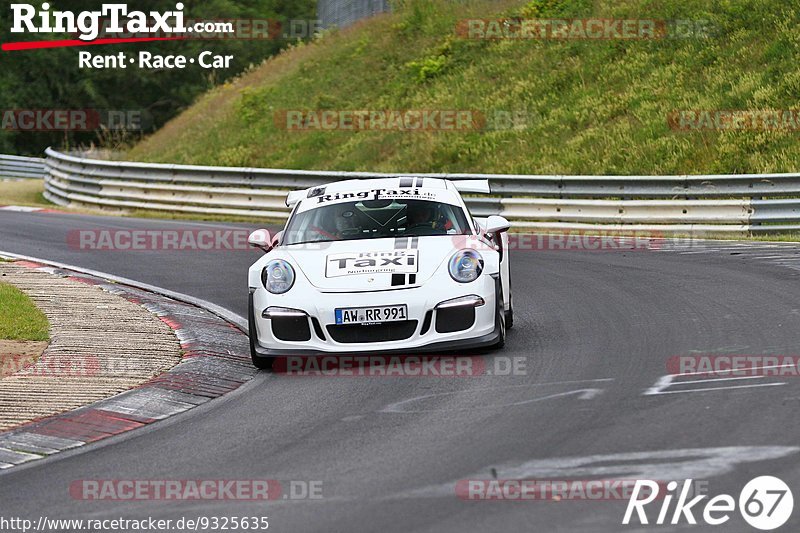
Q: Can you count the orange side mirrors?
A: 0